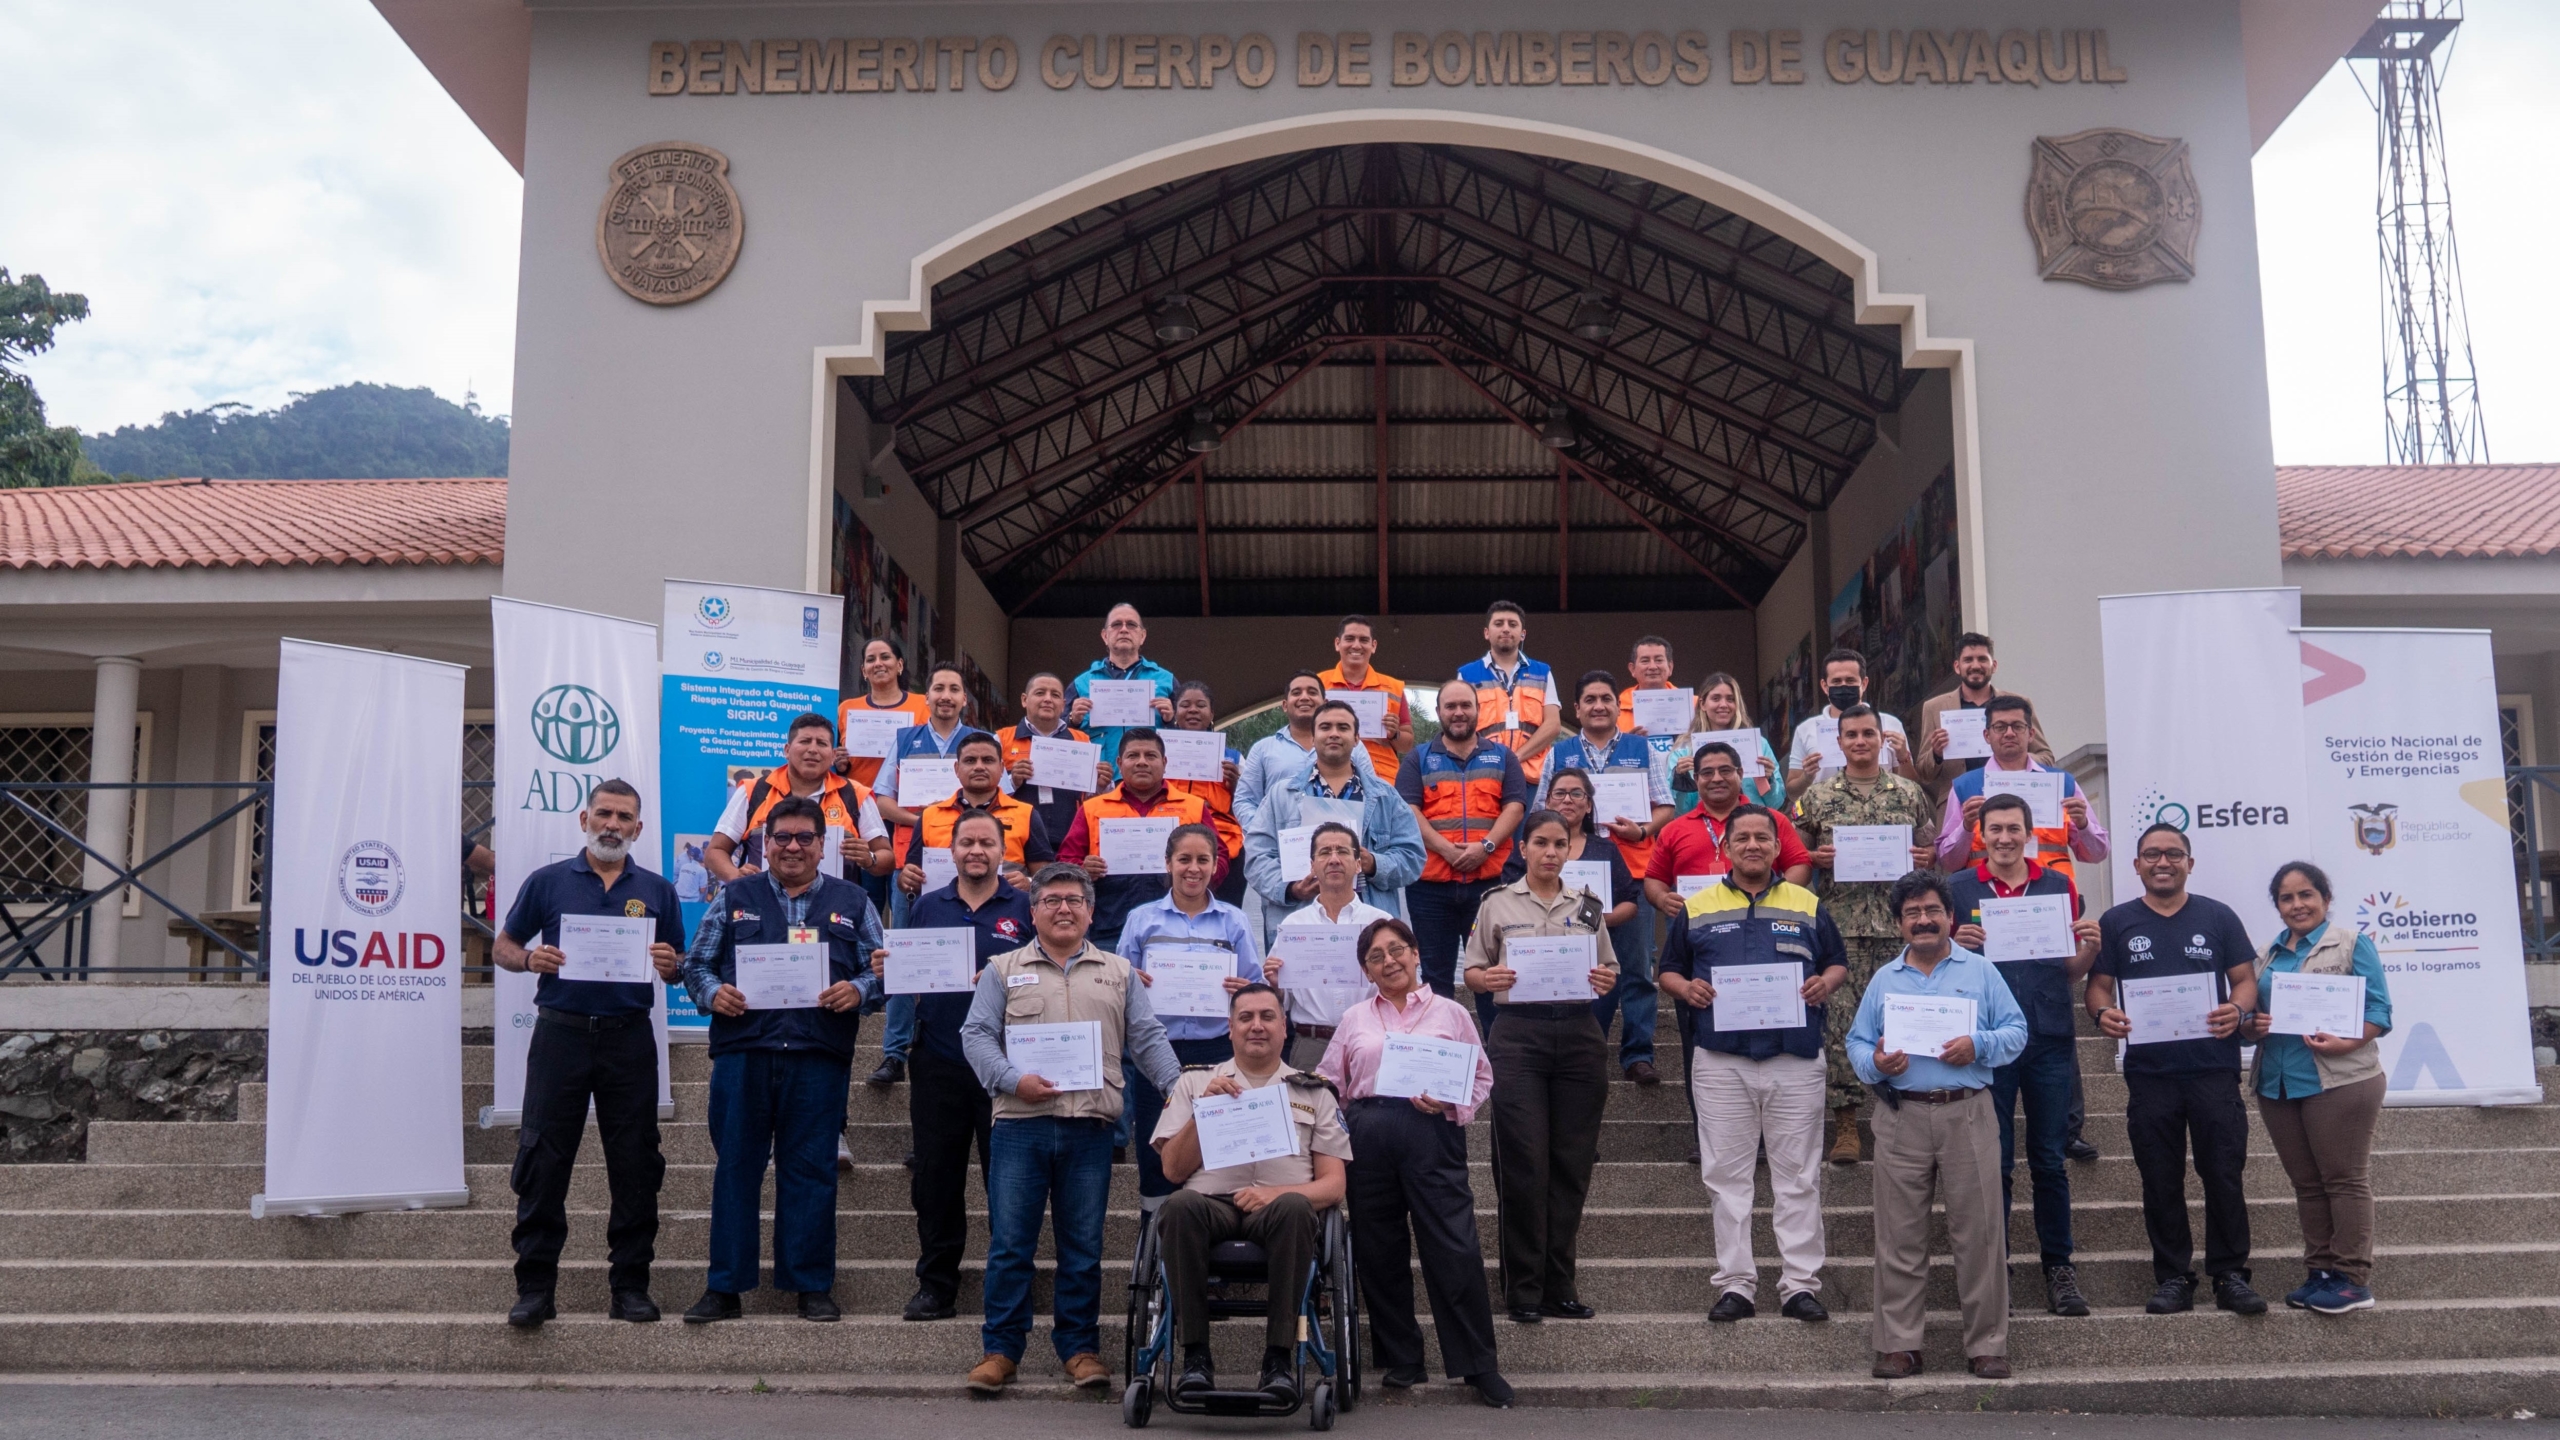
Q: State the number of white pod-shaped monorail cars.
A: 0